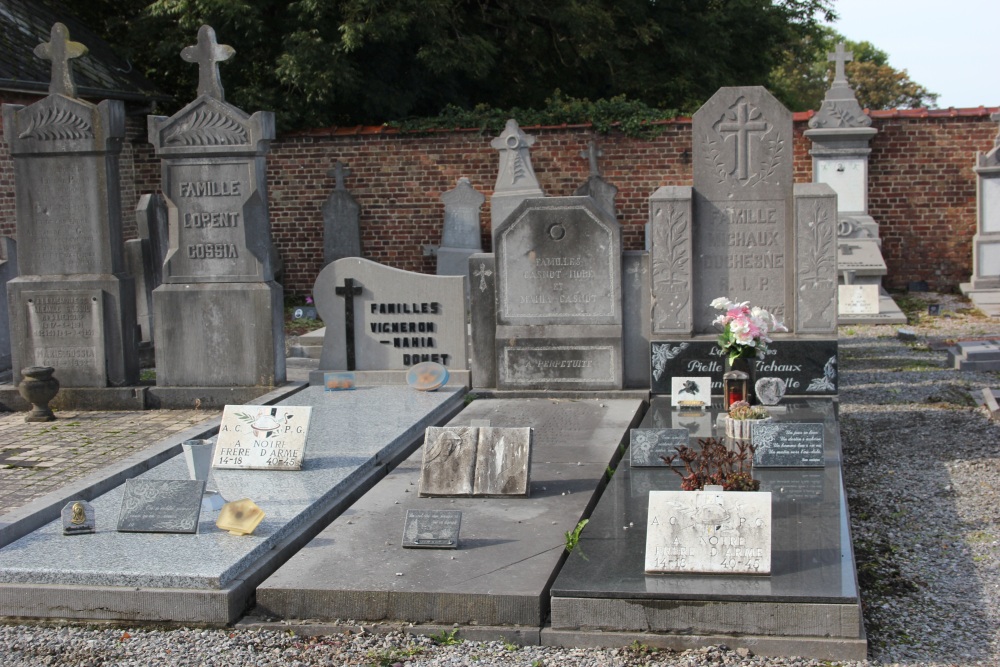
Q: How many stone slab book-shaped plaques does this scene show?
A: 1